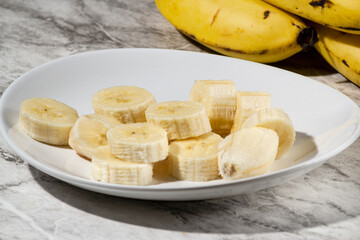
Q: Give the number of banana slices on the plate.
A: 11